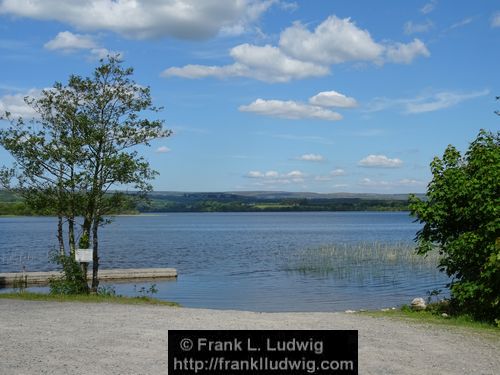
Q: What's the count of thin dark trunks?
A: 4